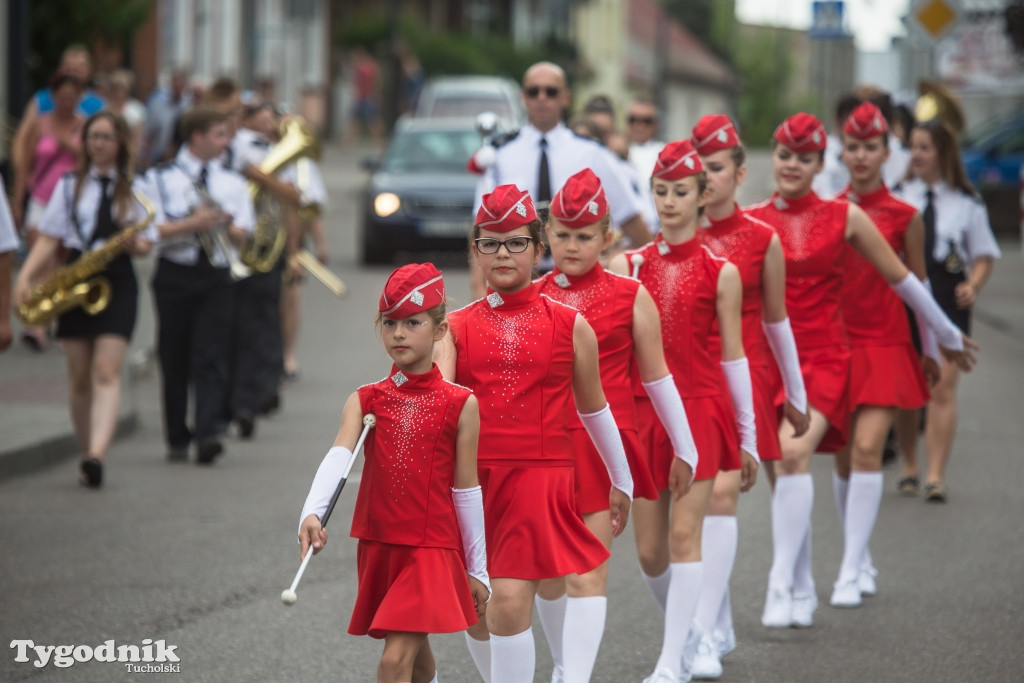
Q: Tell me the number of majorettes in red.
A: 7